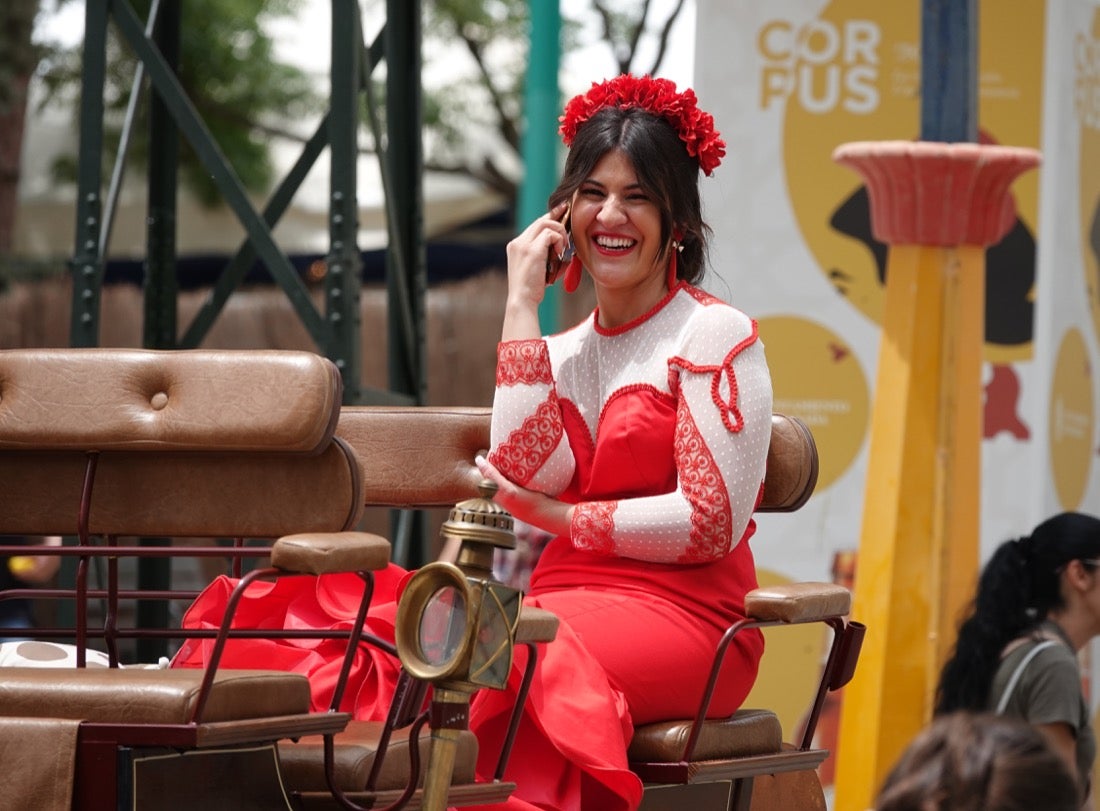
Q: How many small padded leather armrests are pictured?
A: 3